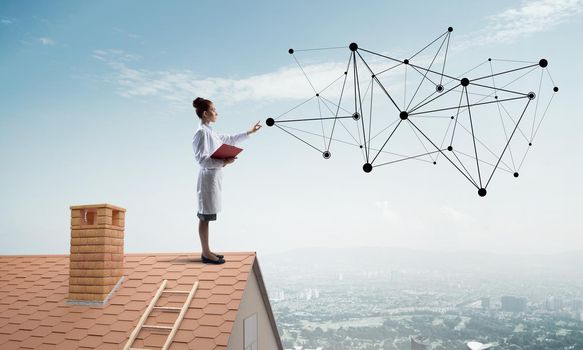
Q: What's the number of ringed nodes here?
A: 4